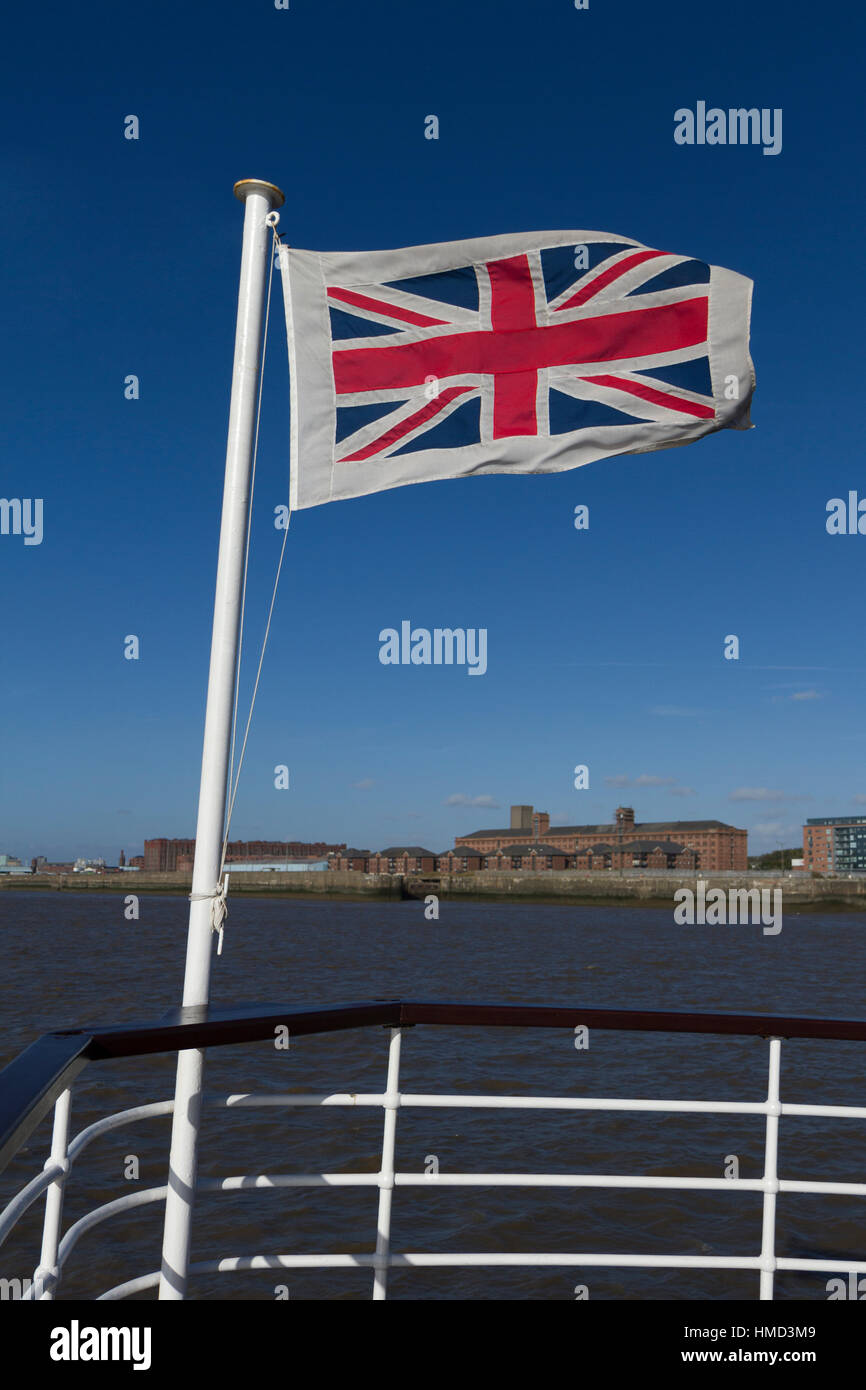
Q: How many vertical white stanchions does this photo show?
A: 3